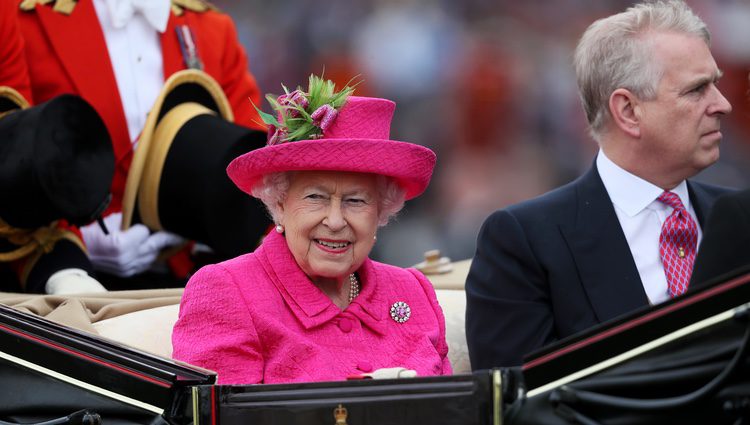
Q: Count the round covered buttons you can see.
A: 2